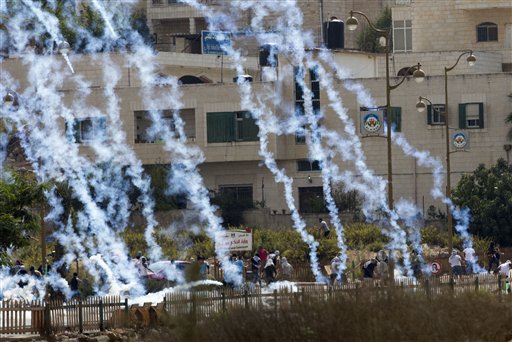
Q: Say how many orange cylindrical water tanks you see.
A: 0